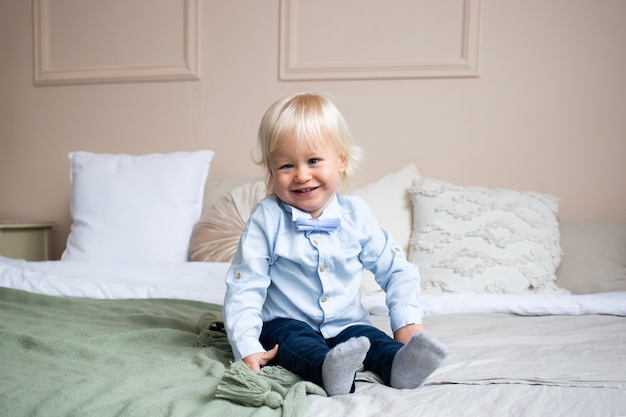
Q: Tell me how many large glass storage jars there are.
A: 0